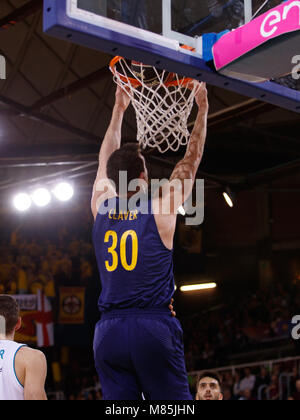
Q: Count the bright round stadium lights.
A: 3